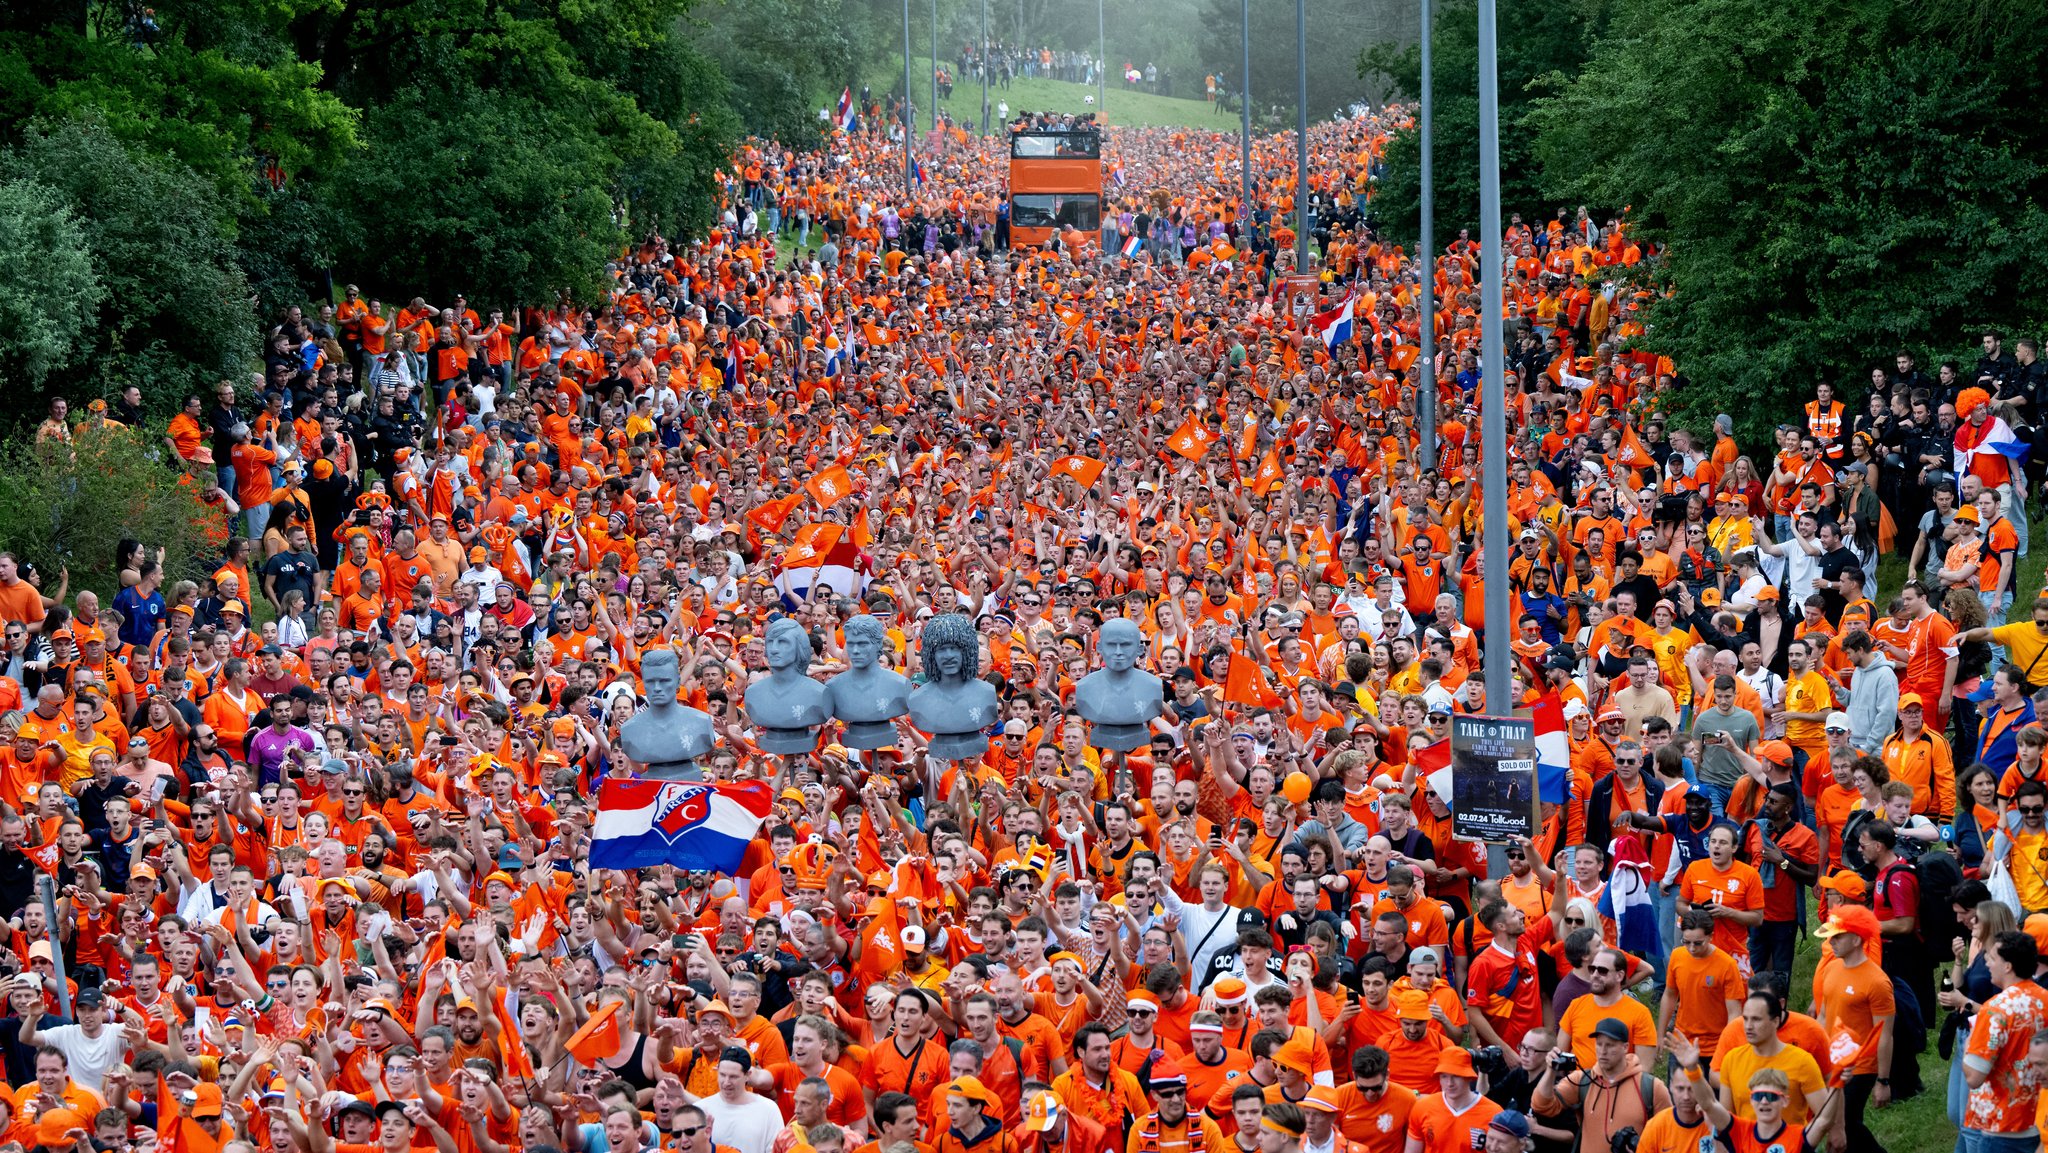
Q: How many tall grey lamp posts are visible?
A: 8